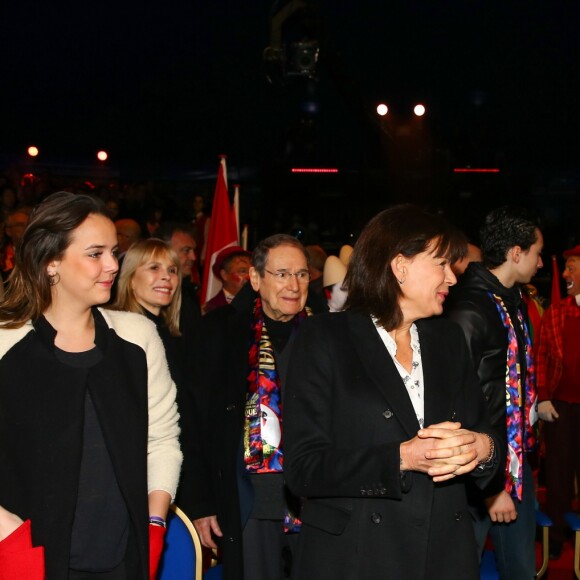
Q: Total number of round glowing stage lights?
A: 4